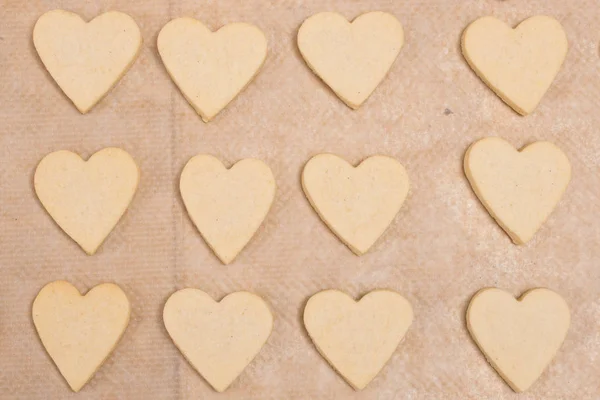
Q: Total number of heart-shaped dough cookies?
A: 12